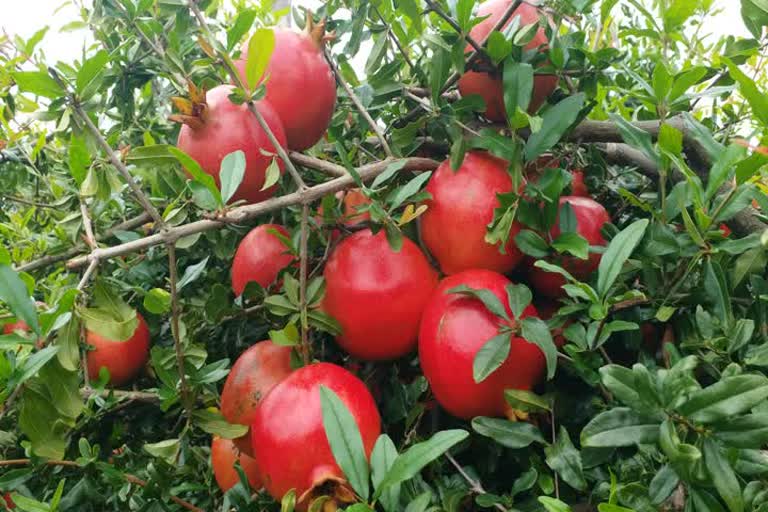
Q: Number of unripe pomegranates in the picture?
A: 0